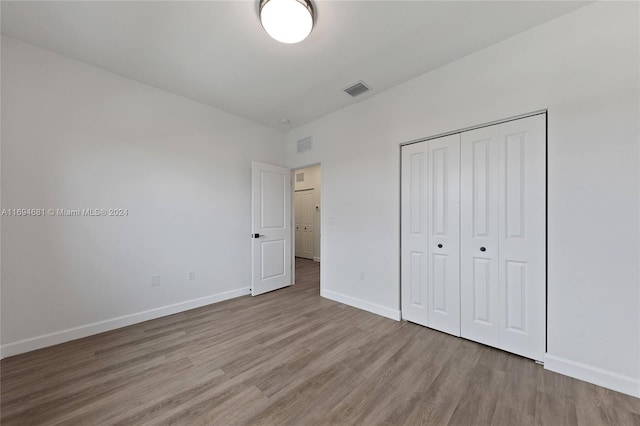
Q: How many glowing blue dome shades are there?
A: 0